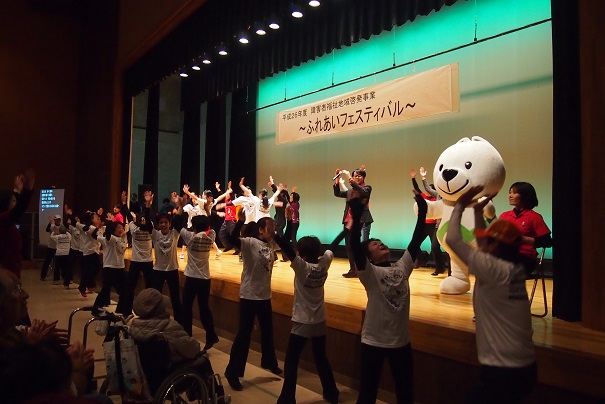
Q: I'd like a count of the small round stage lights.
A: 9